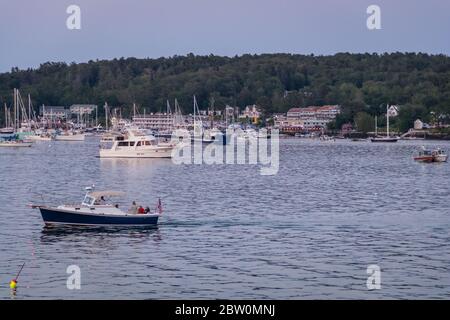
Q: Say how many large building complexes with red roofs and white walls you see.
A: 1